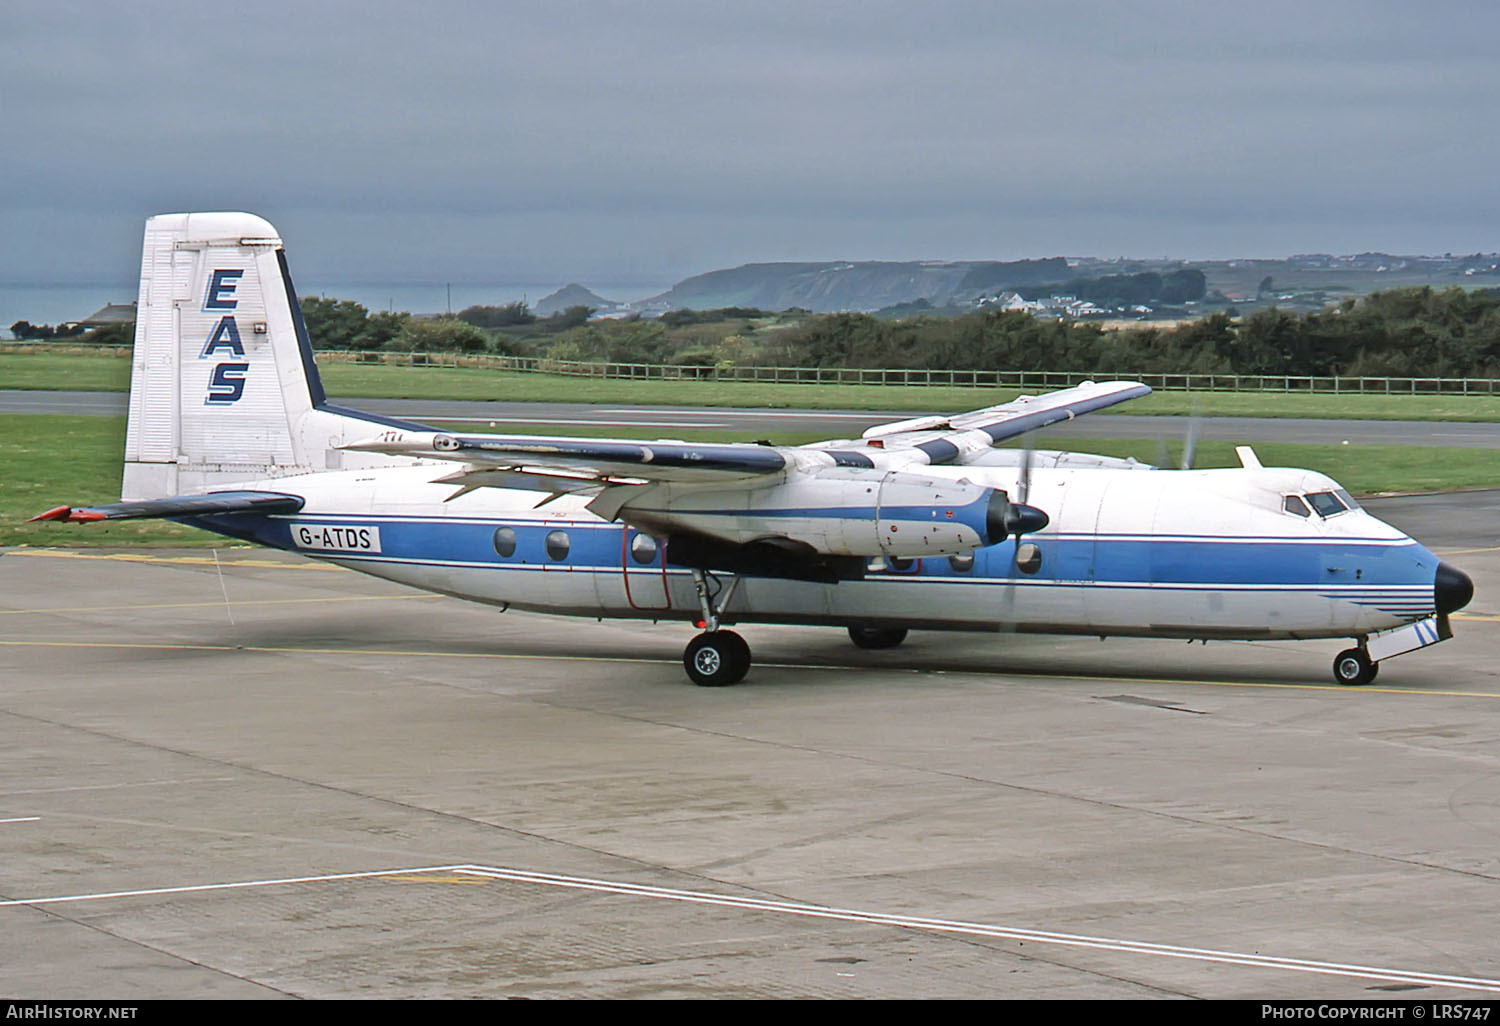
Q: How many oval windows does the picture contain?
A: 6